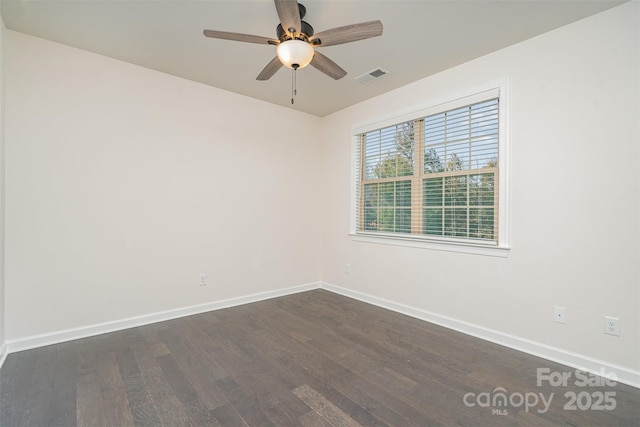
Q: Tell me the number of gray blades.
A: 5